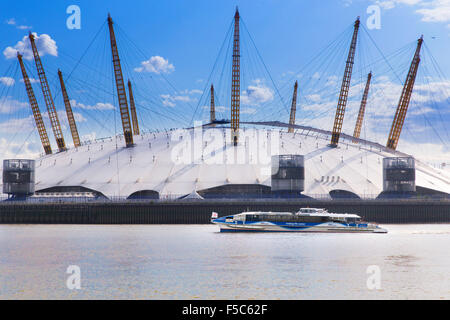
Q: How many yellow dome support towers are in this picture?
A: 11